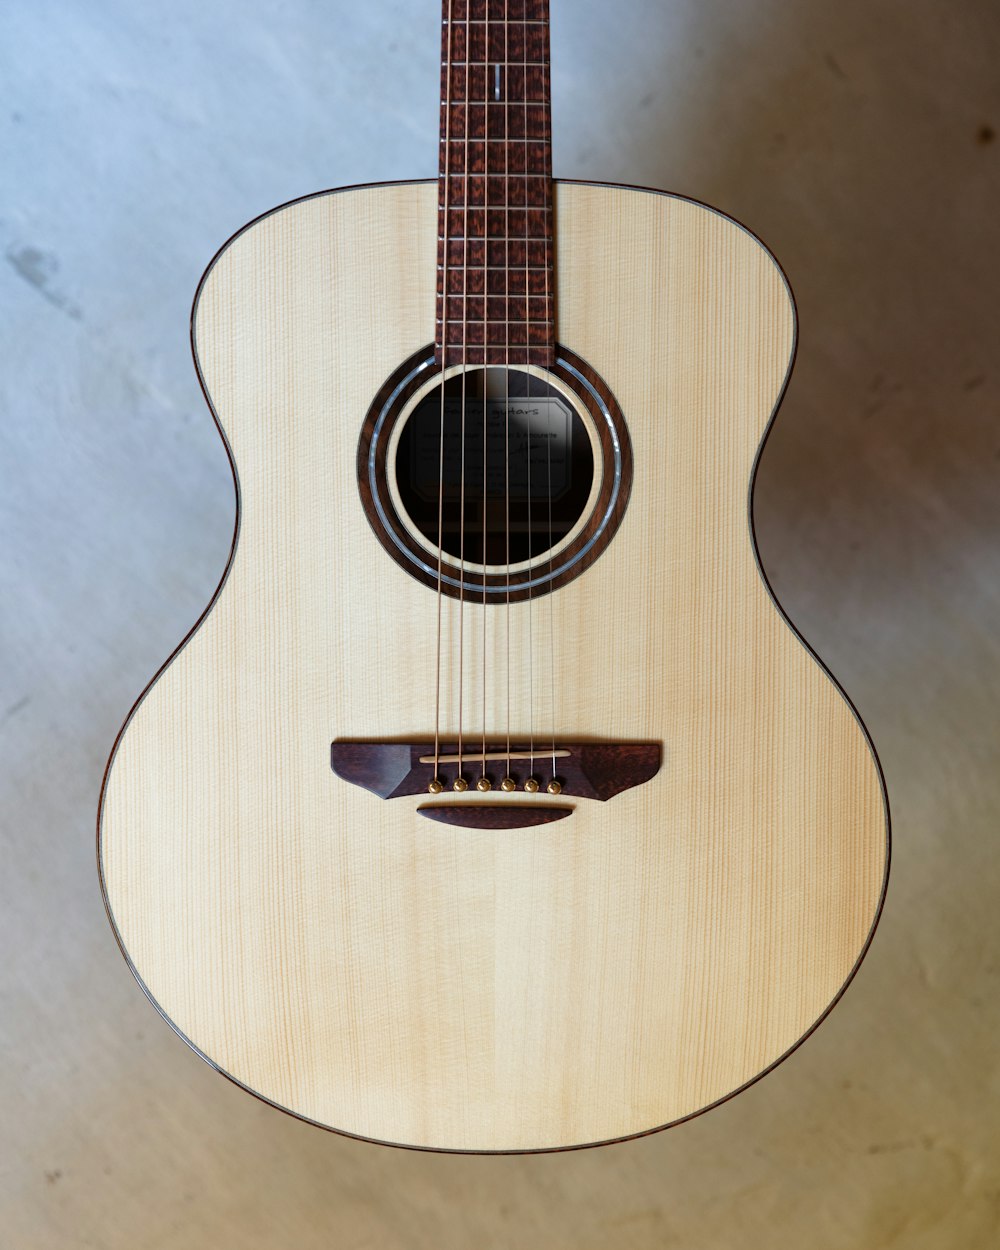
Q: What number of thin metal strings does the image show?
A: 6